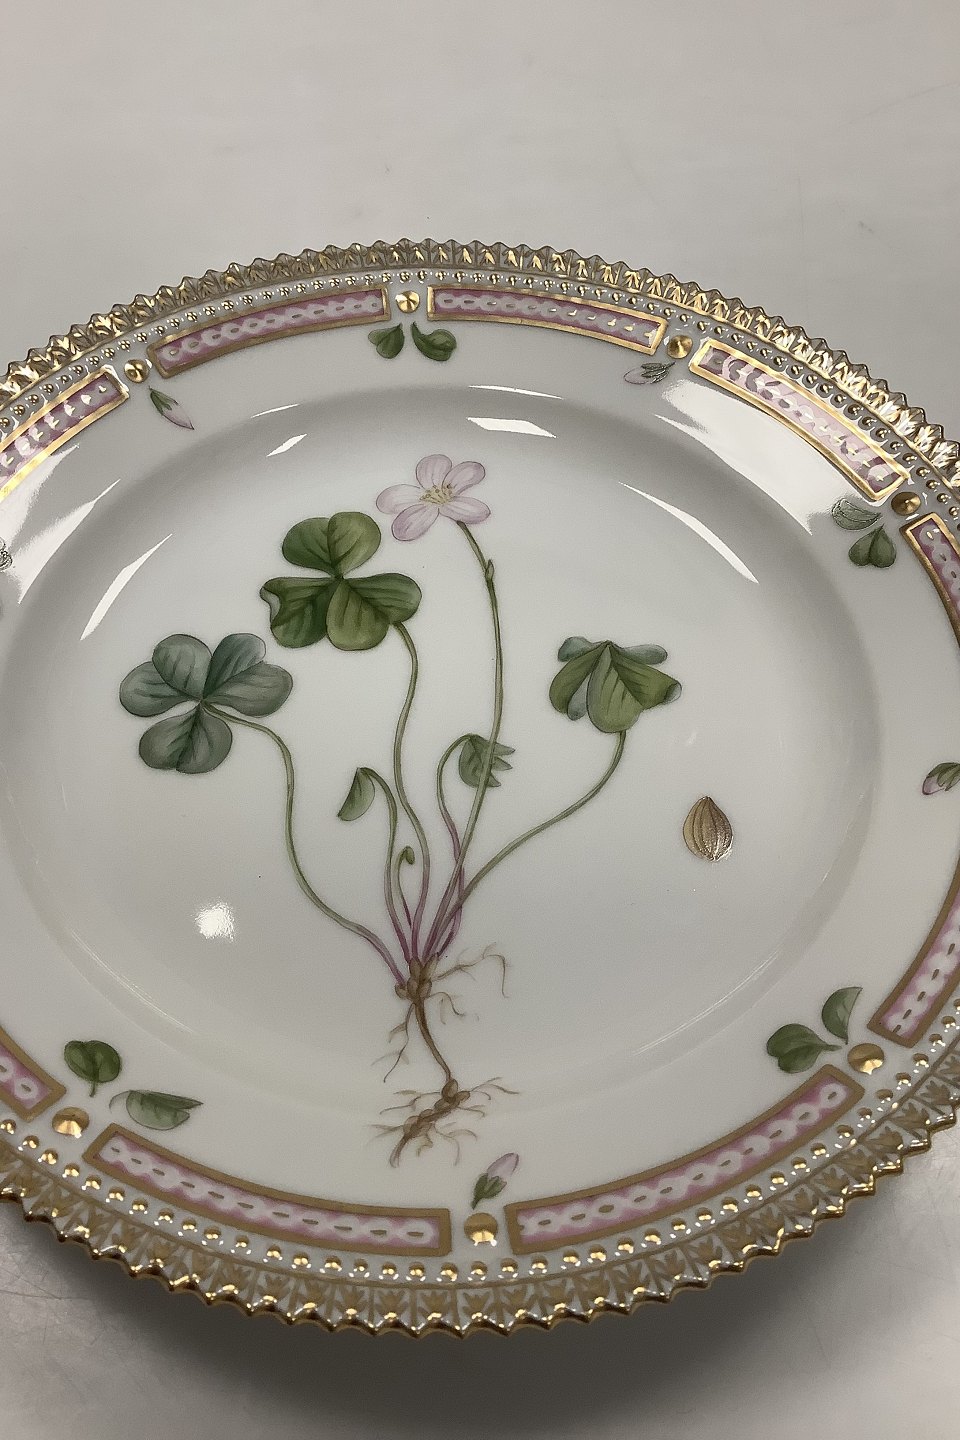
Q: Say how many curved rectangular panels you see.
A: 9